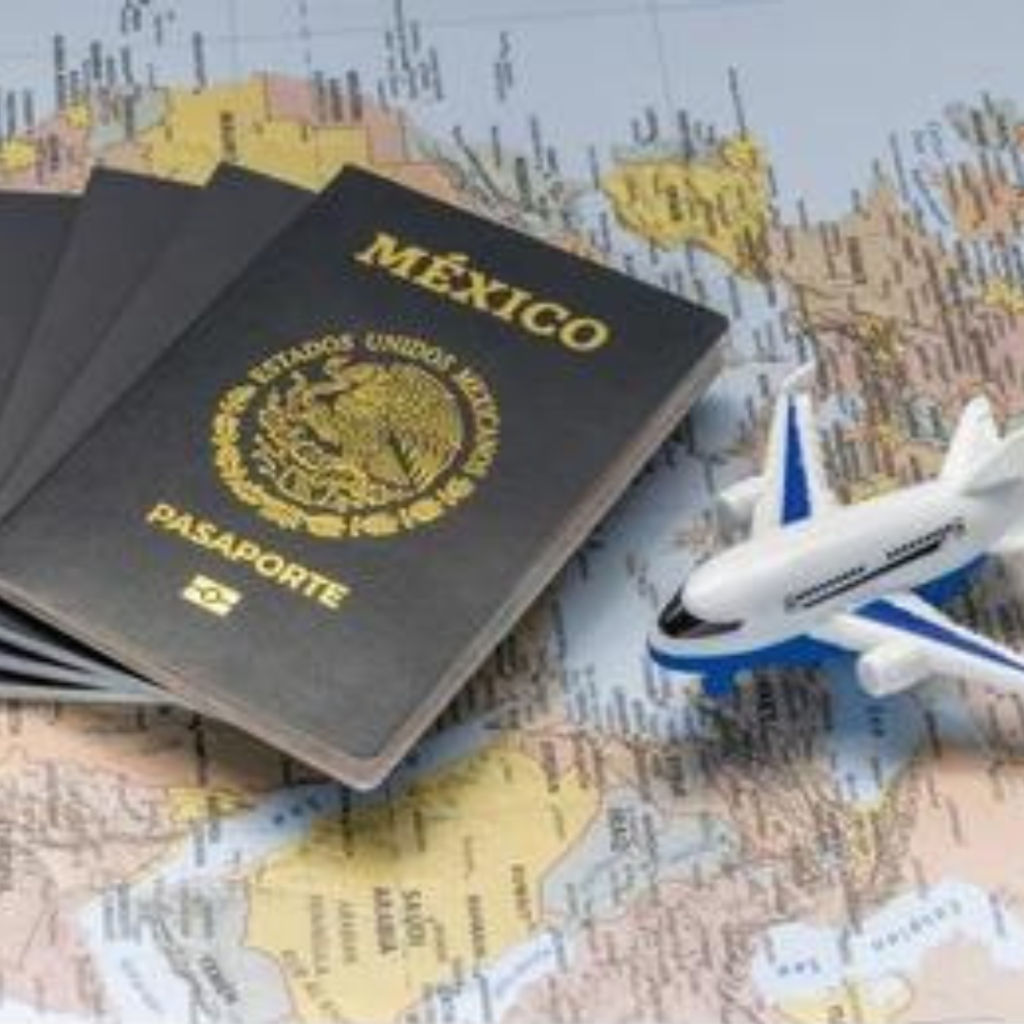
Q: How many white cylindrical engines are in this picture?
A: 2